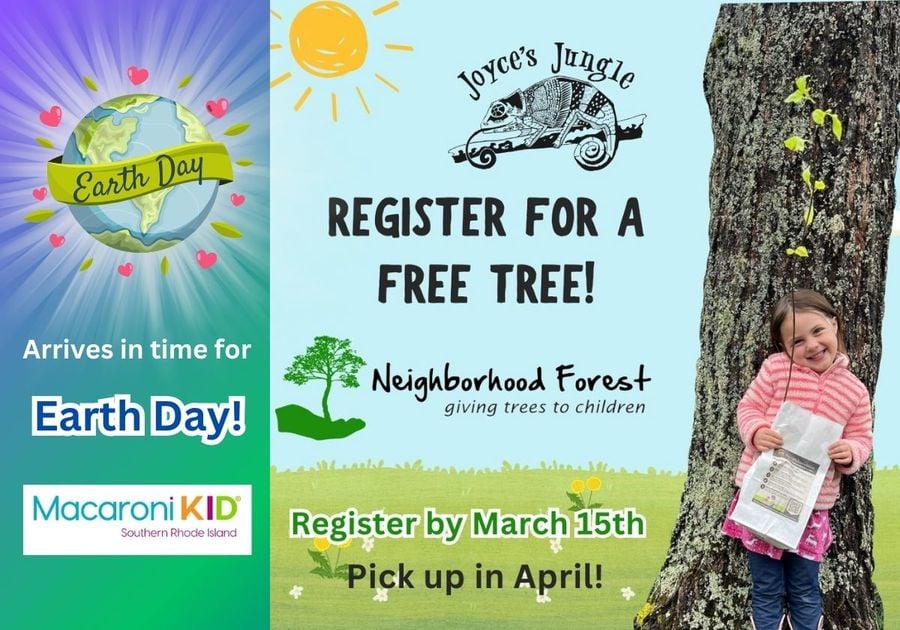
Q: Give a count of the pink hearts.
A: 8